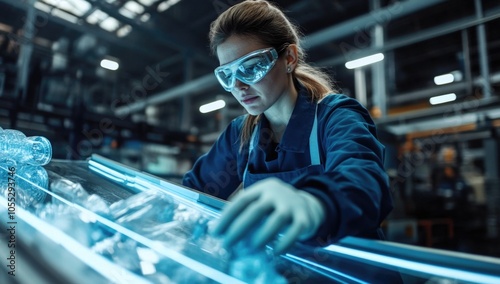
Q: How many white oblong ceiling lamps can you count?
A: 5